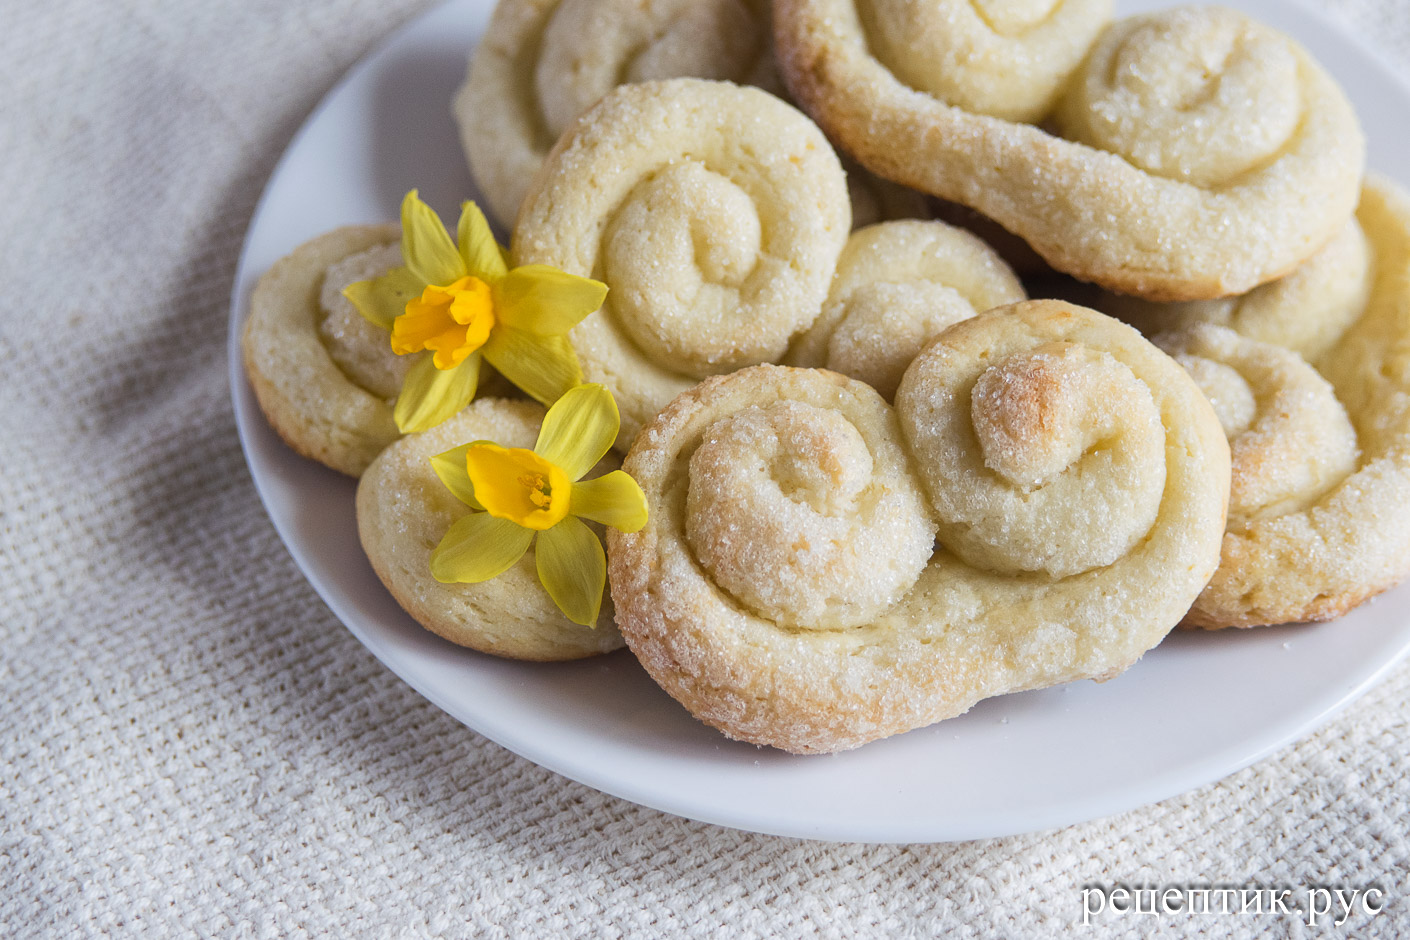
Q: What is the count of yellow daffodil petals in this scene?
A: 11